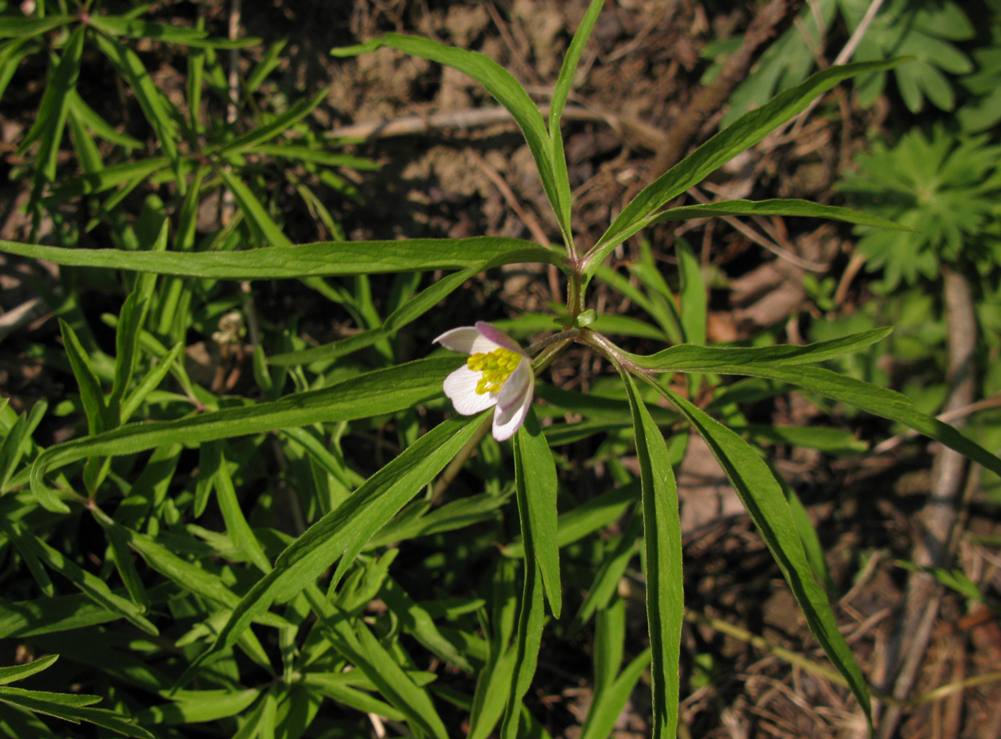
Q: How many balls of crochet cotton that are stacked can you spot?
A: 0